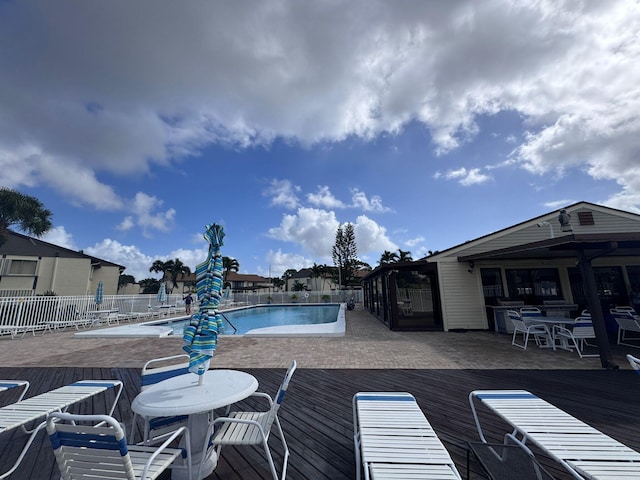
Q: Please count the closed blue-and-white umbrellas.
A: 4